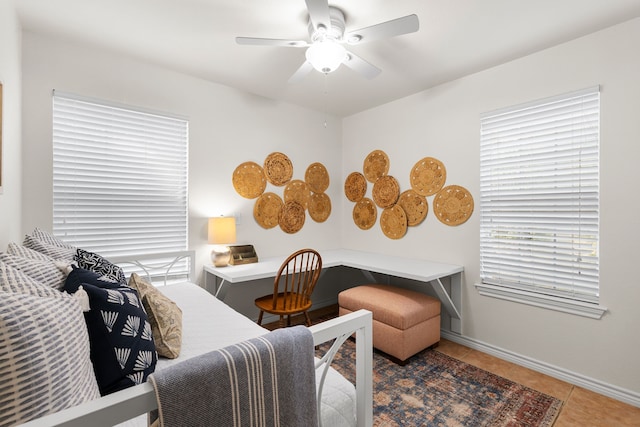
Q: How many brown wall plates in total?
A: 15